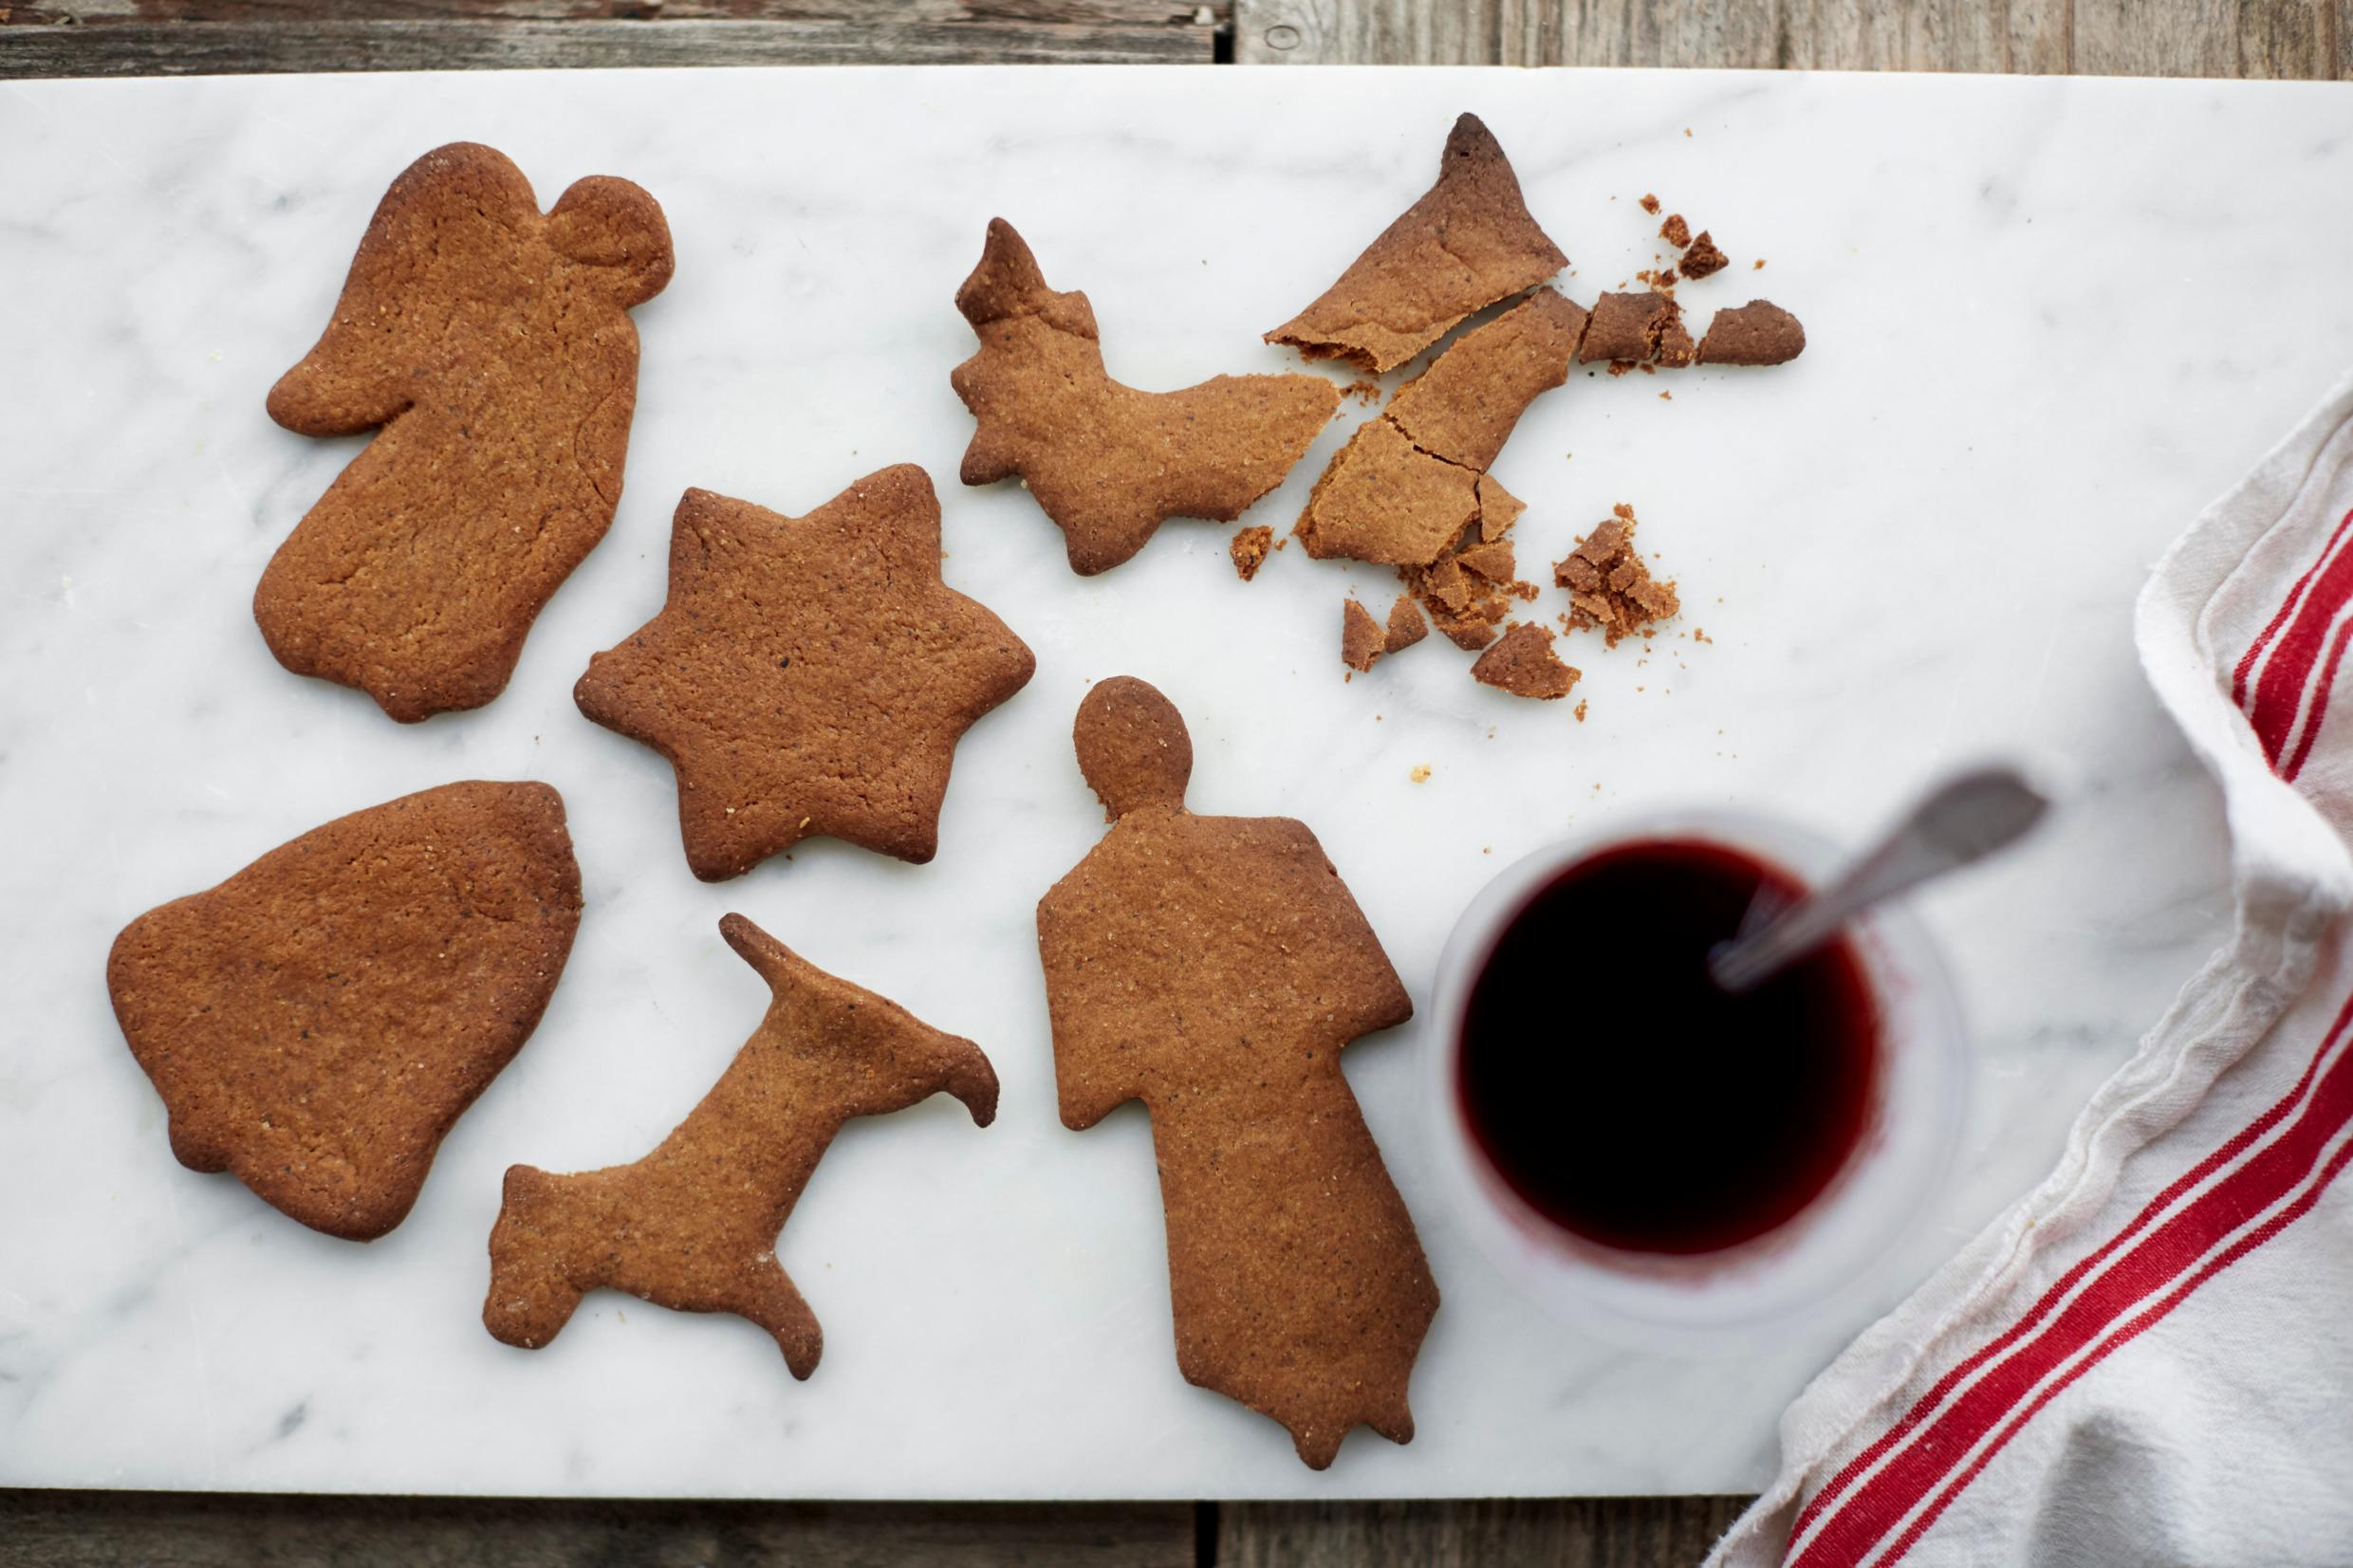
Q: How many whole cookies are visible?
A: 5